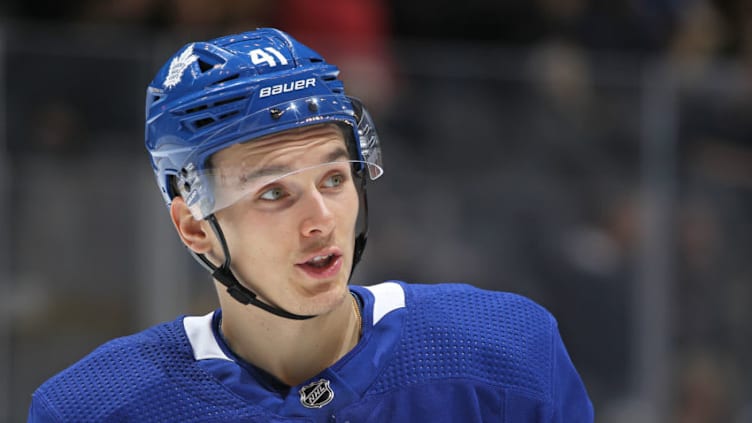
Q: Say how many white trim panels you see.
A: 2